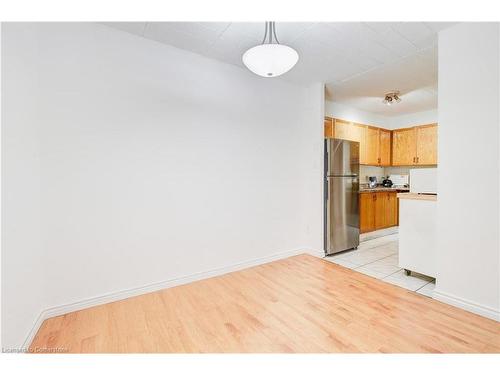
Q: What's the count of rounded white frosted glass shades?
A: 1